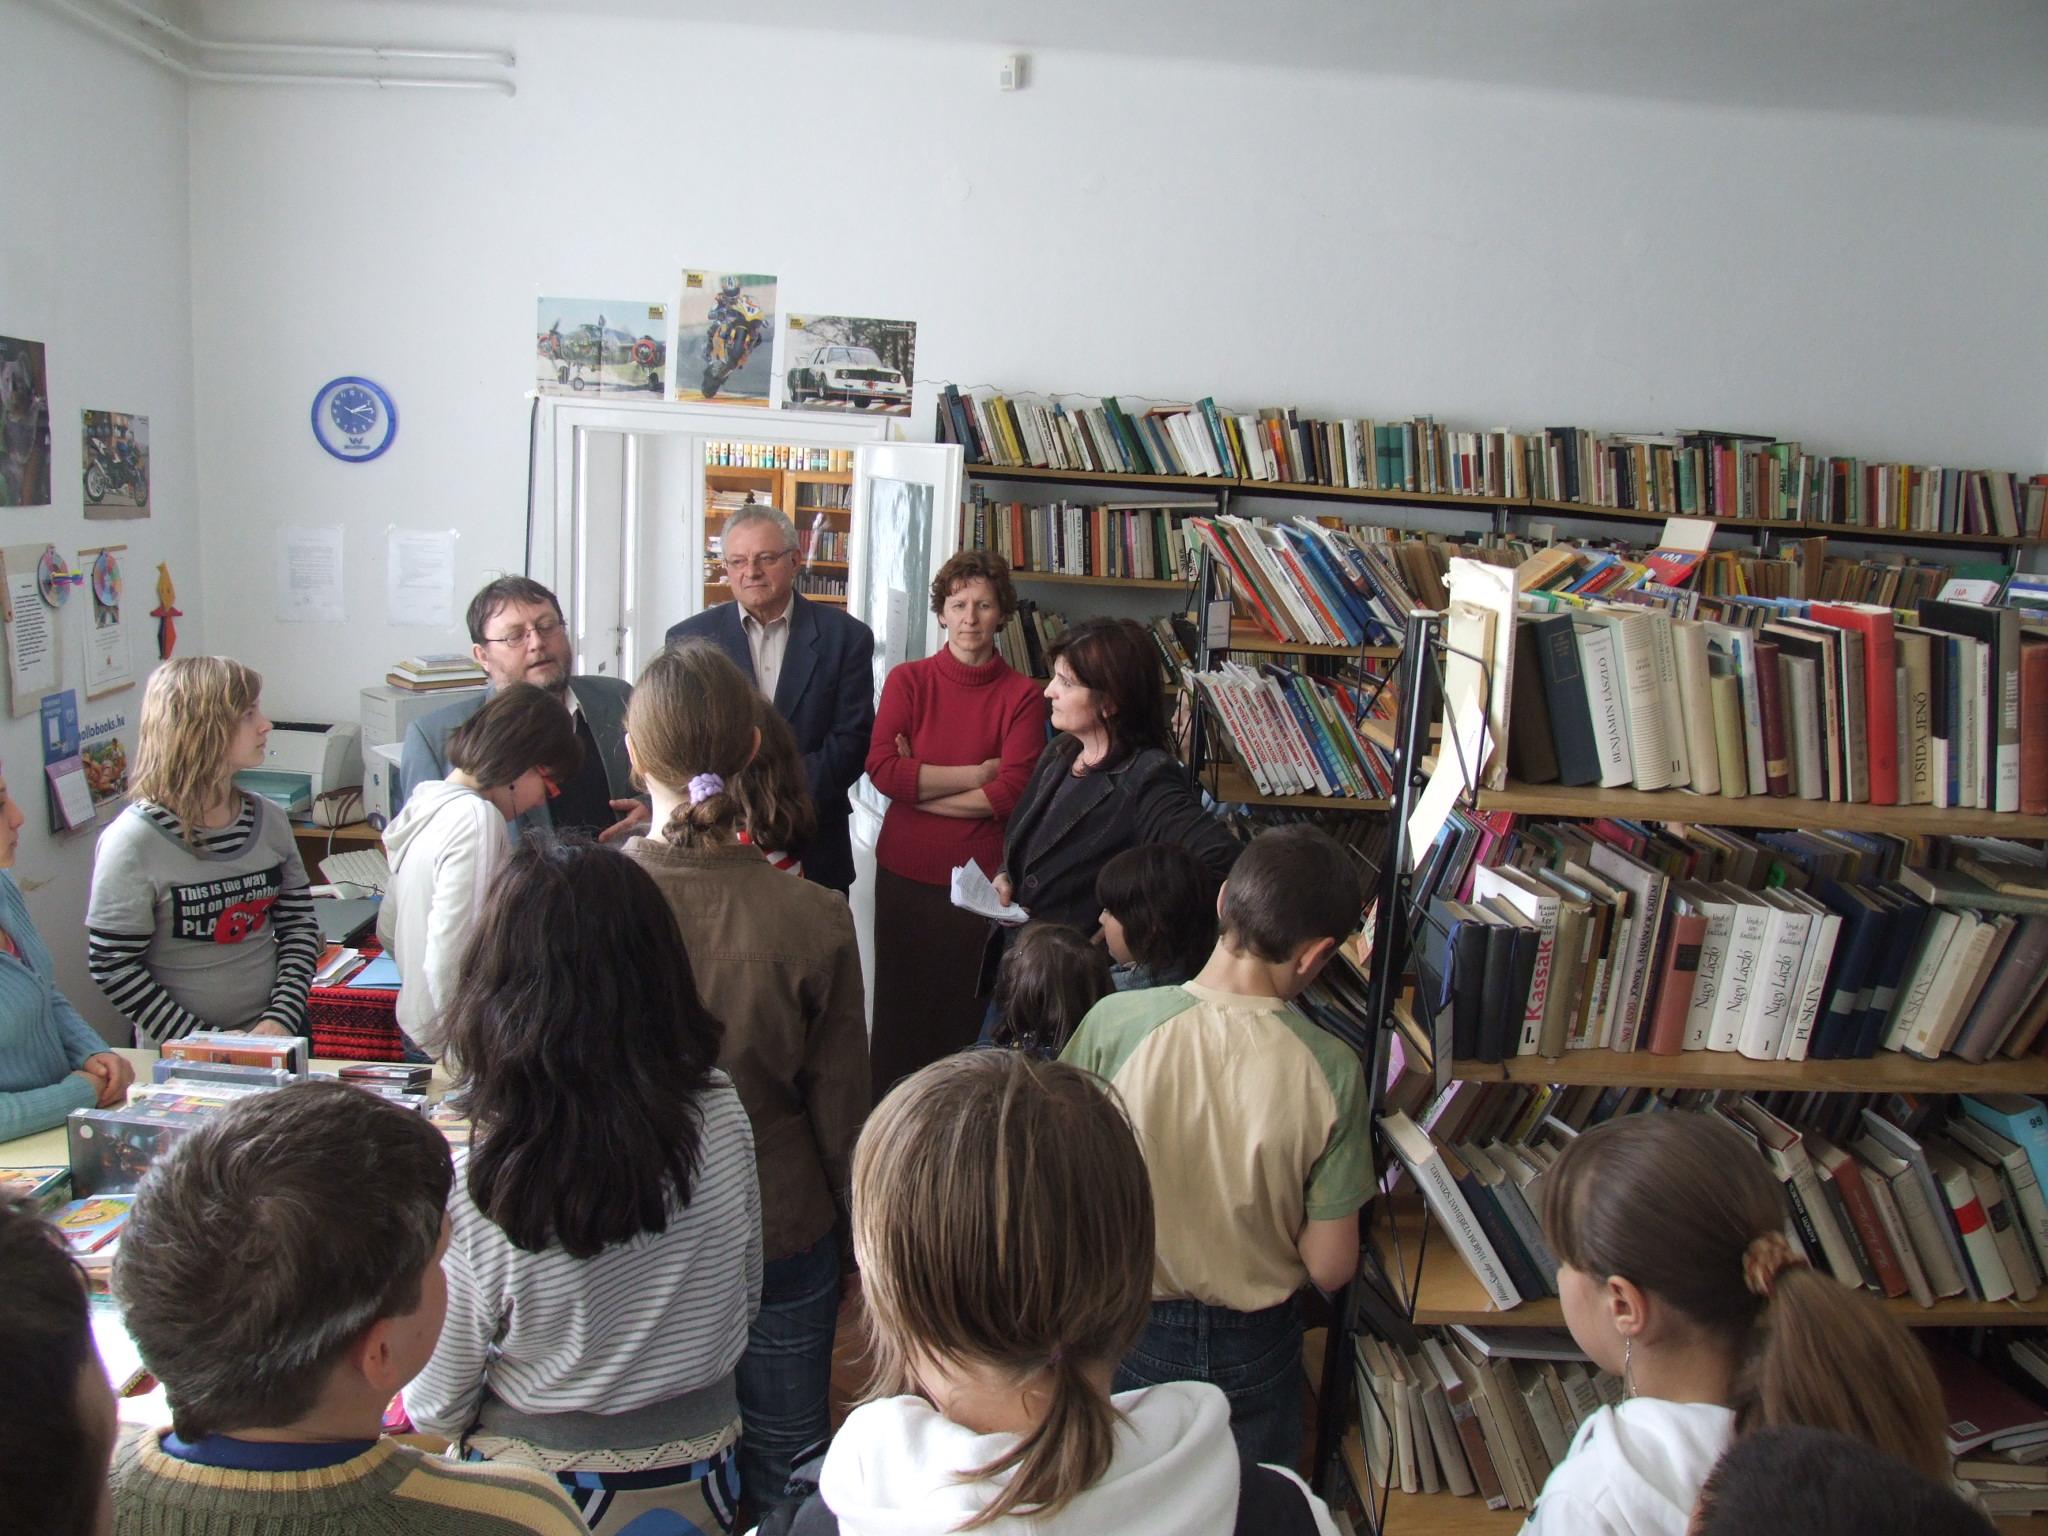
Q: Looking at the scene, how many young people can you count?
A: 14